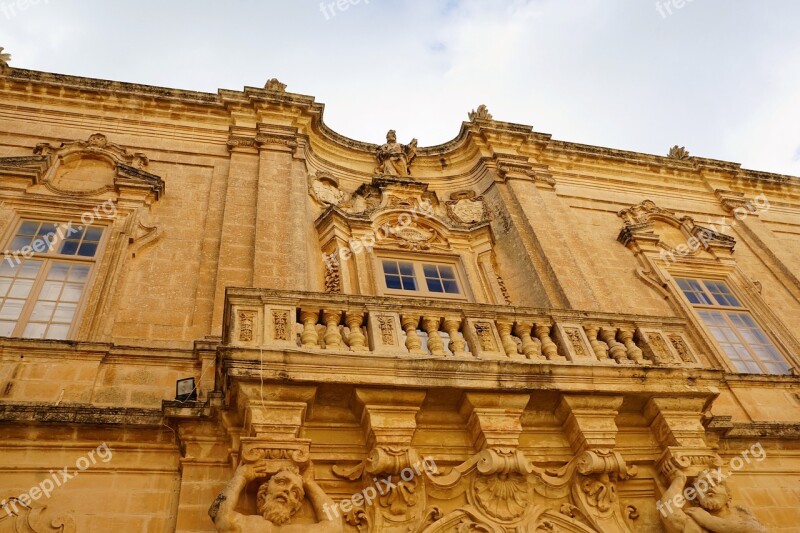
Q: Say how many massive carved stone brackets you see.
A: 5